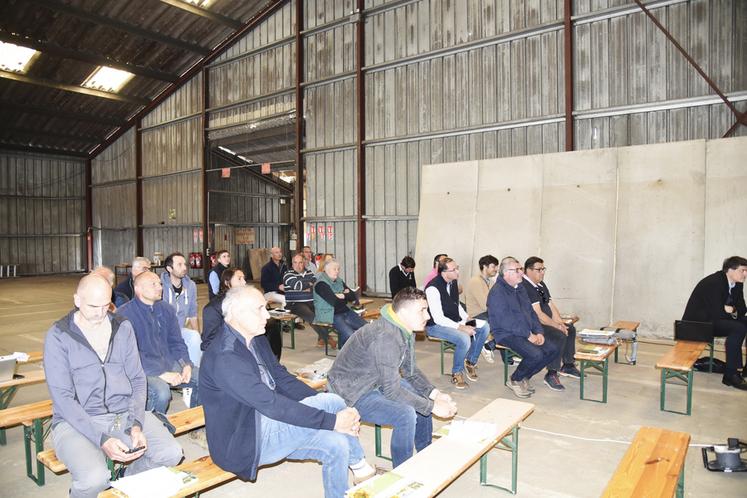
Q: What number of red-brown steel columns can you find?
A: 6